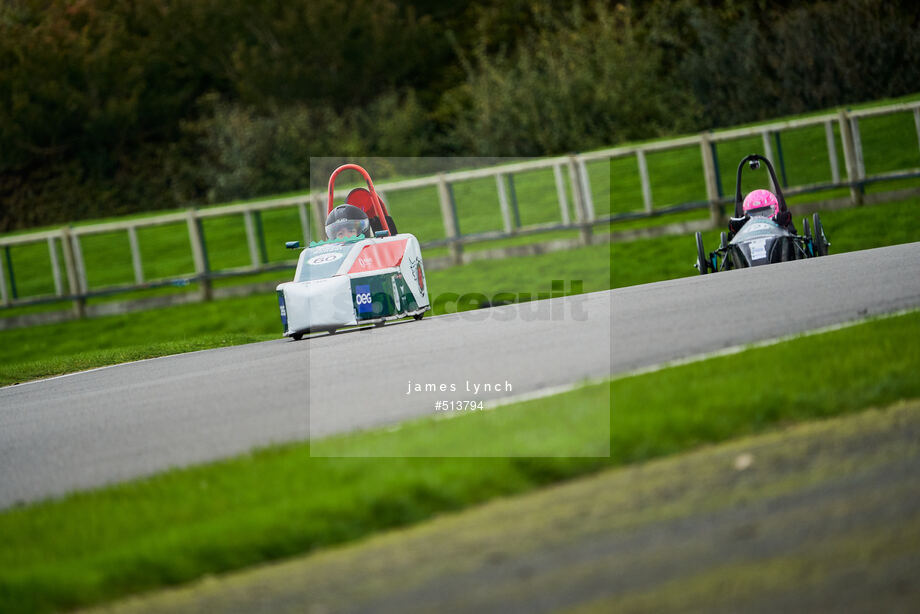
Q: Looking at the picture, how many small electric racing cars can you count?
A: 2